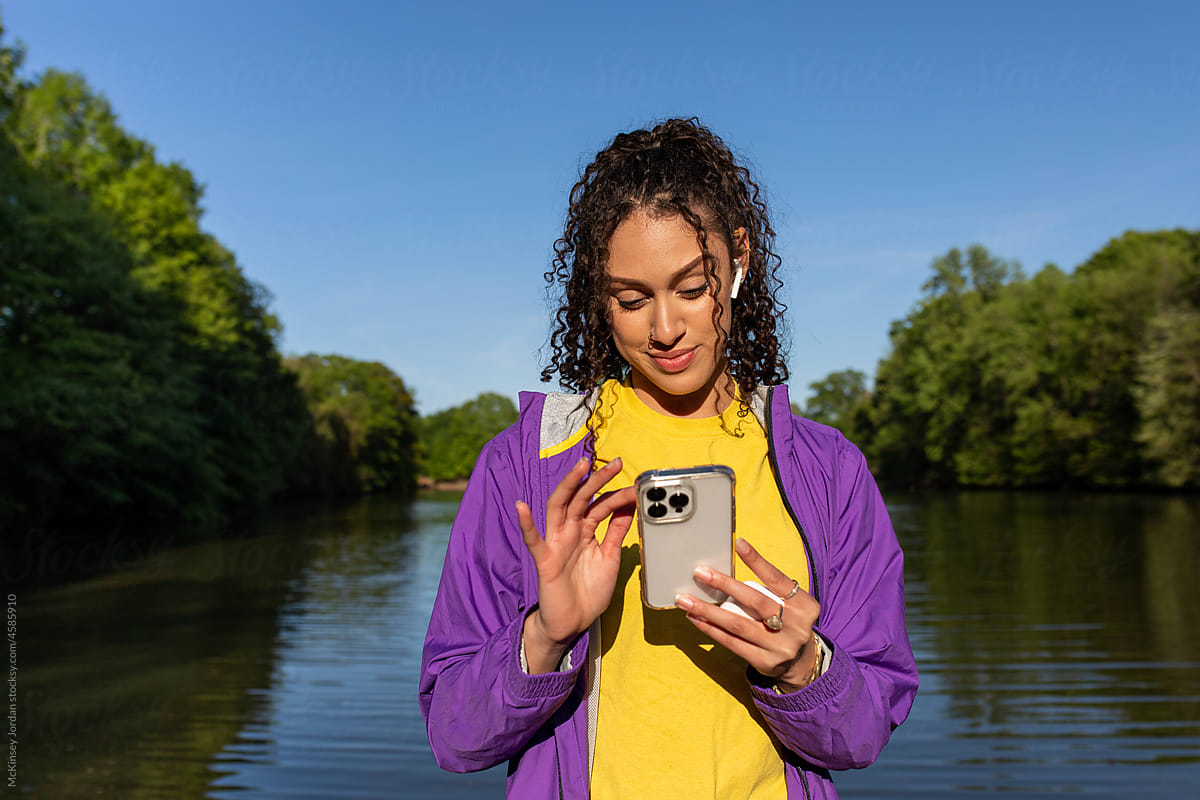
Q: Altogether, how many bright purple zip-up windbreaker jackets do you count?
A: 1